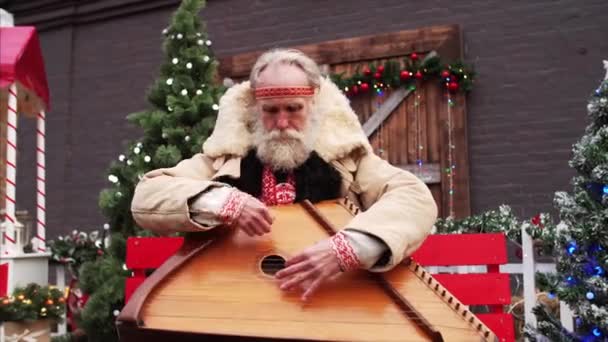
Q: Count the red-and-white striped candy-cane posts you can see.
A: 2